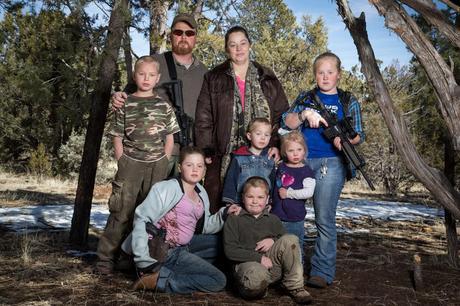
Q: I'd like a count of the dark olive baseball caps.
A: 1